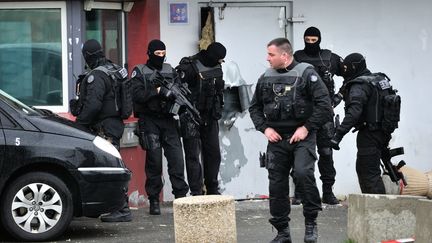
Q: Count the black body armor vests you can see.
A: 6